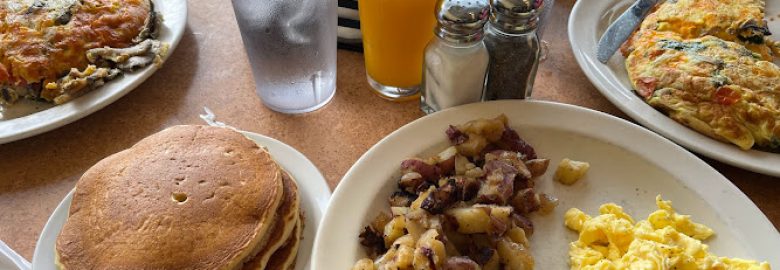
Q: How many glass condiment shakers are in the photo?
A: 2